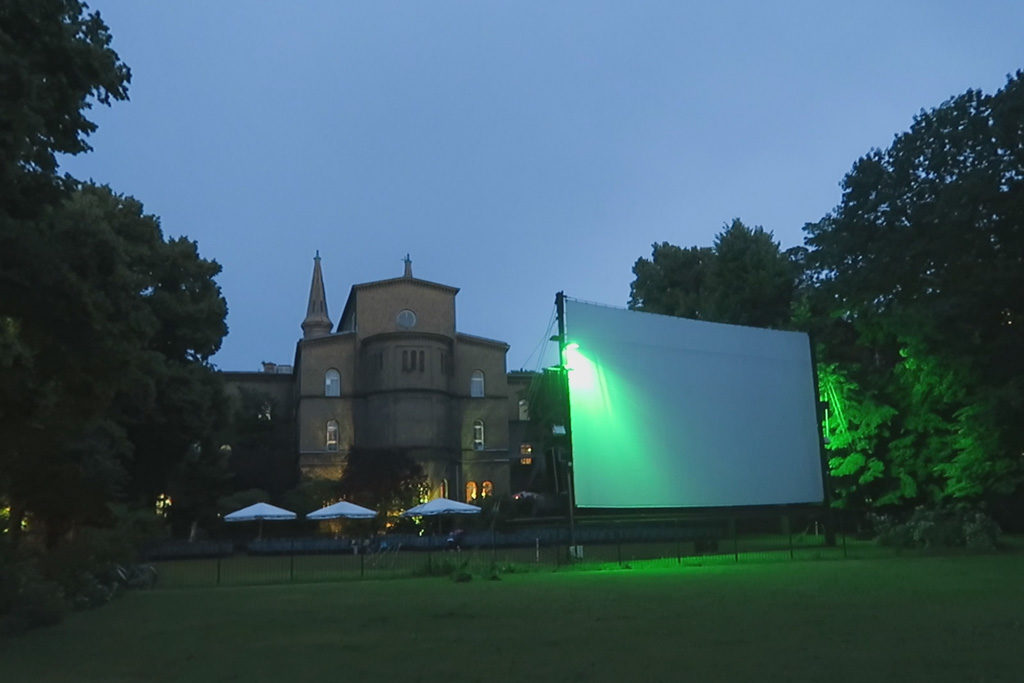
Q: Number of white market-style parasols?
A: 3